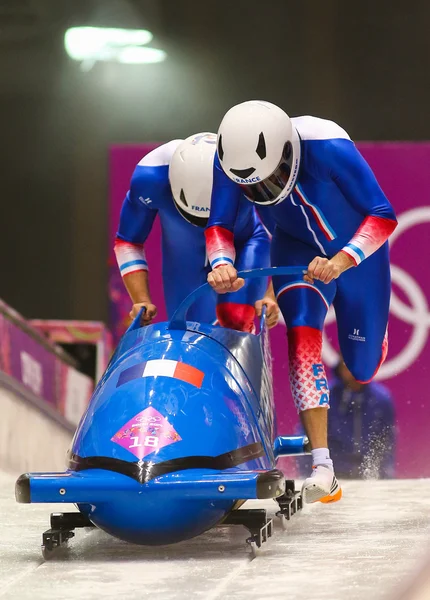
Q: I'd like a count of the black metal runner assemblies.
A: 3